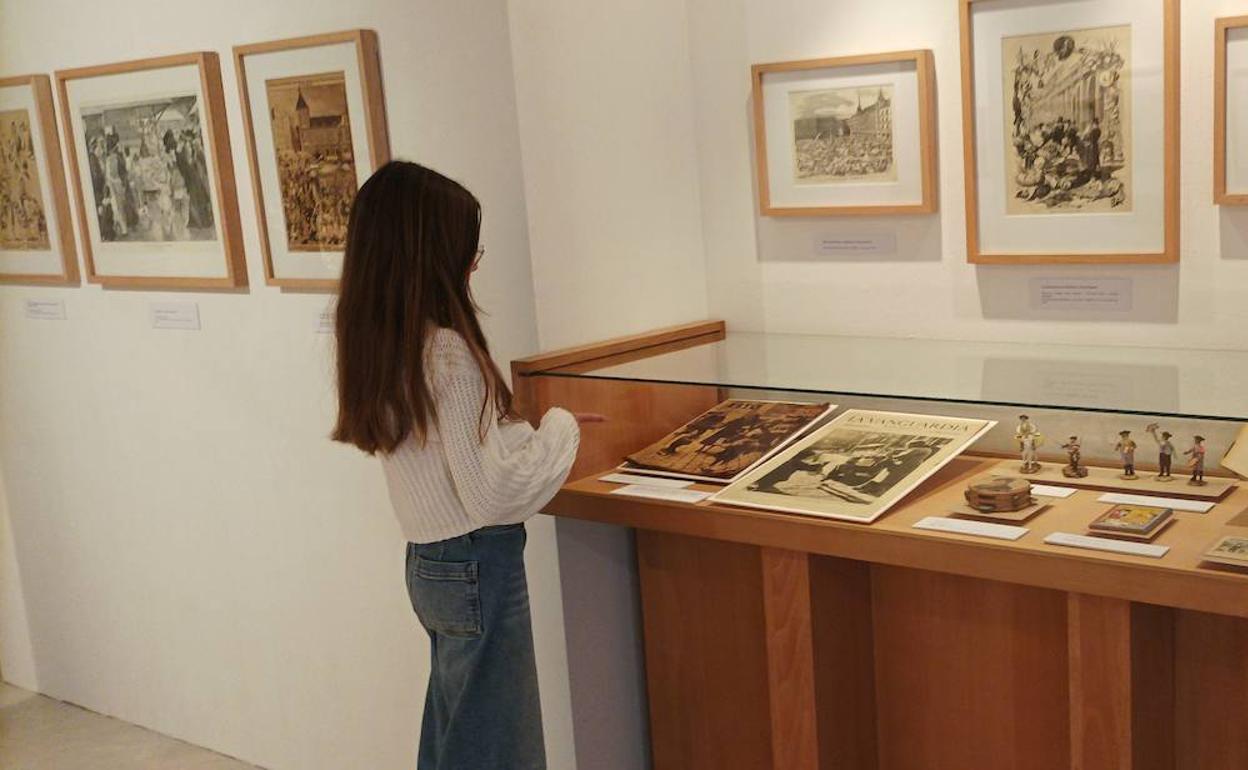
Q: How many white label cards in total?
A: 11